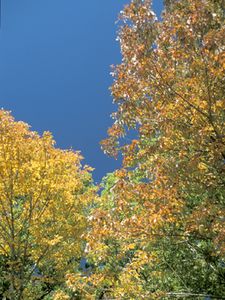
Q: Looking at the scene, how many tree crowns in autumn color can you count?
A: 2